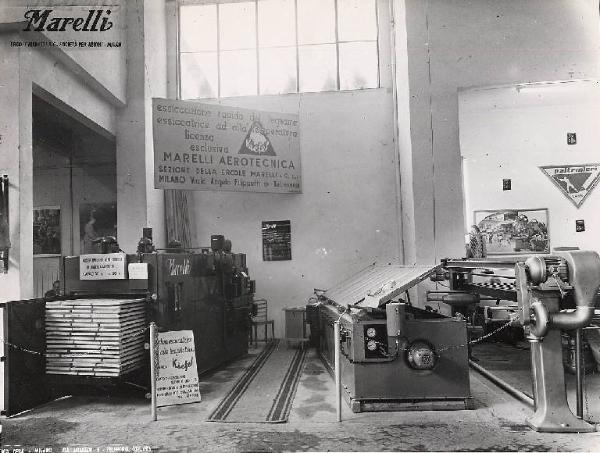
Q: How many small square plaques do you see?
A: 3